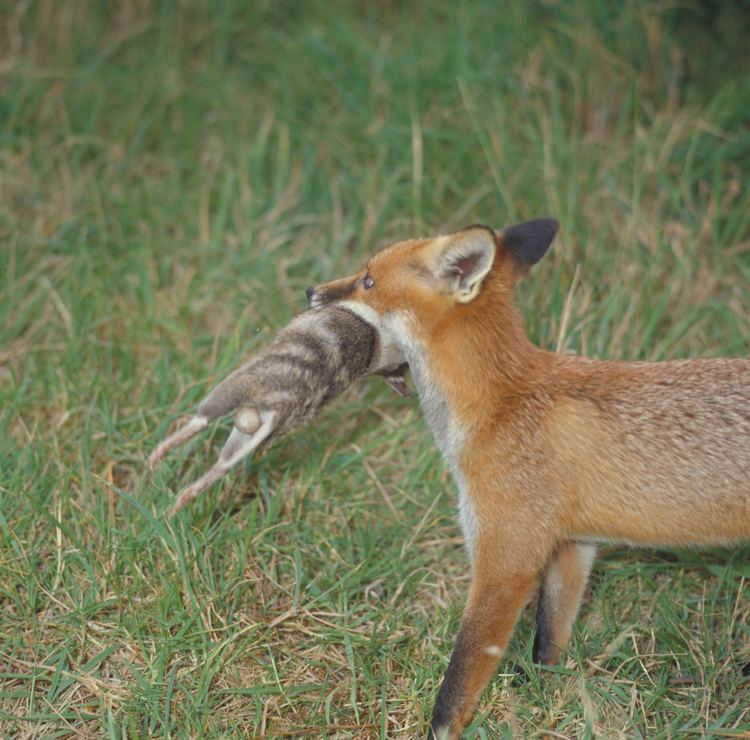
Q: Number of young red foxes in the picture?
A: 1